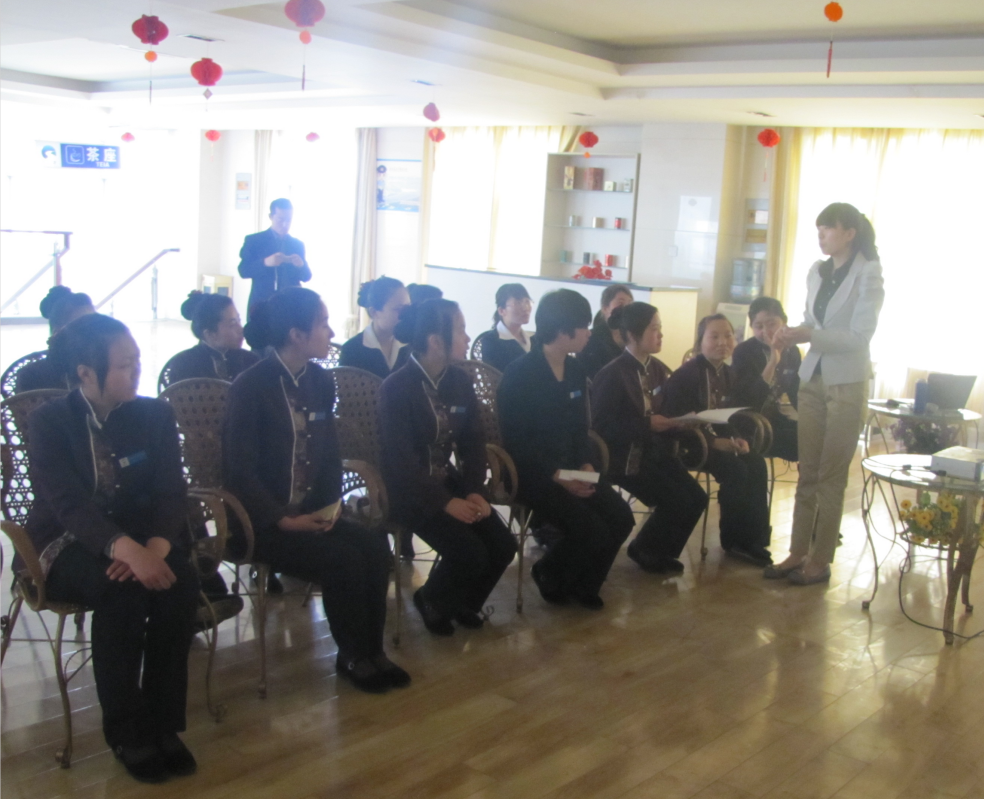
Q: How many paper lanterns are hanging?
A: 11